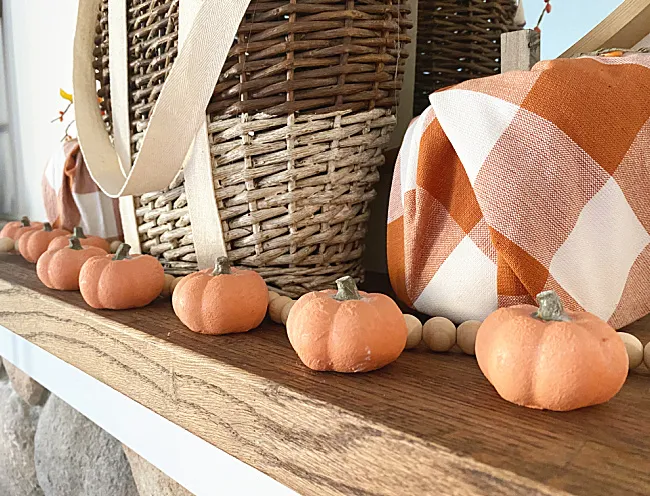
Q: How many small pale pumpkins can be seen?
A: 8